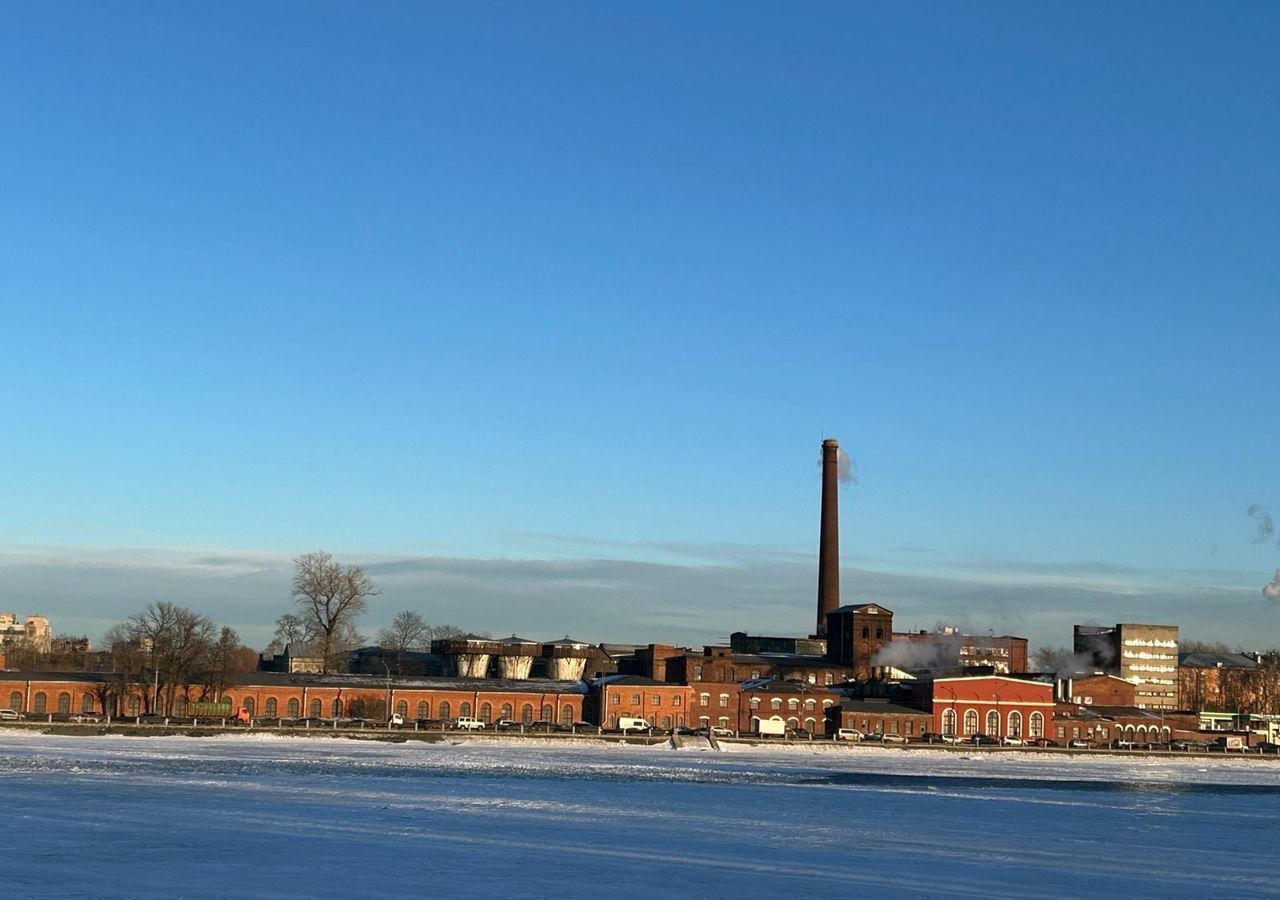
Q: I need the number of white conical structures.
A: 3